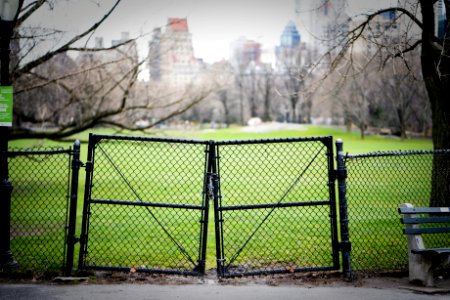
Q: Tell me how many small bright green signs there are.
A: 1